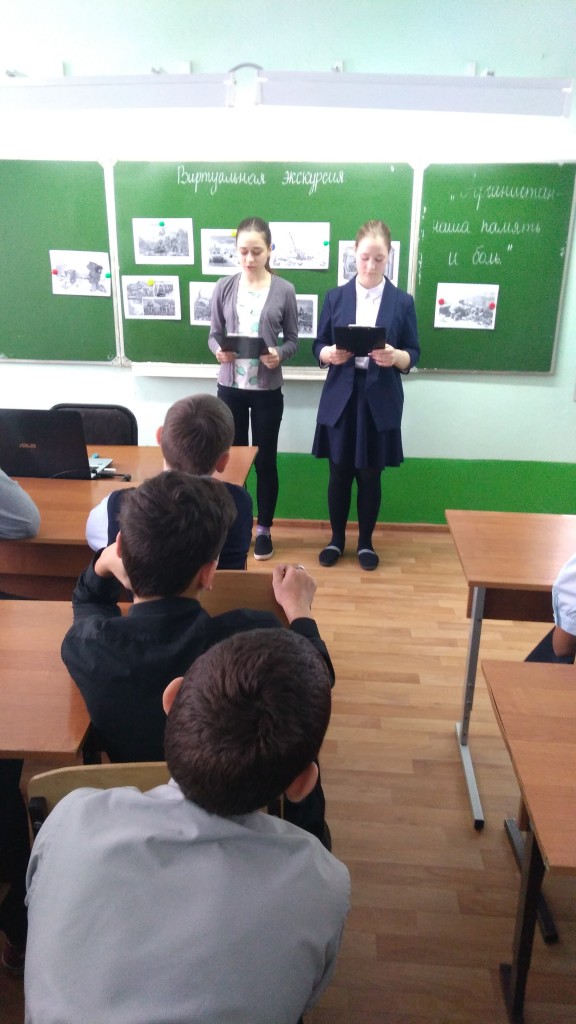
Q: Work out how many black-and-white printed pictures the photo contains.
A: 9